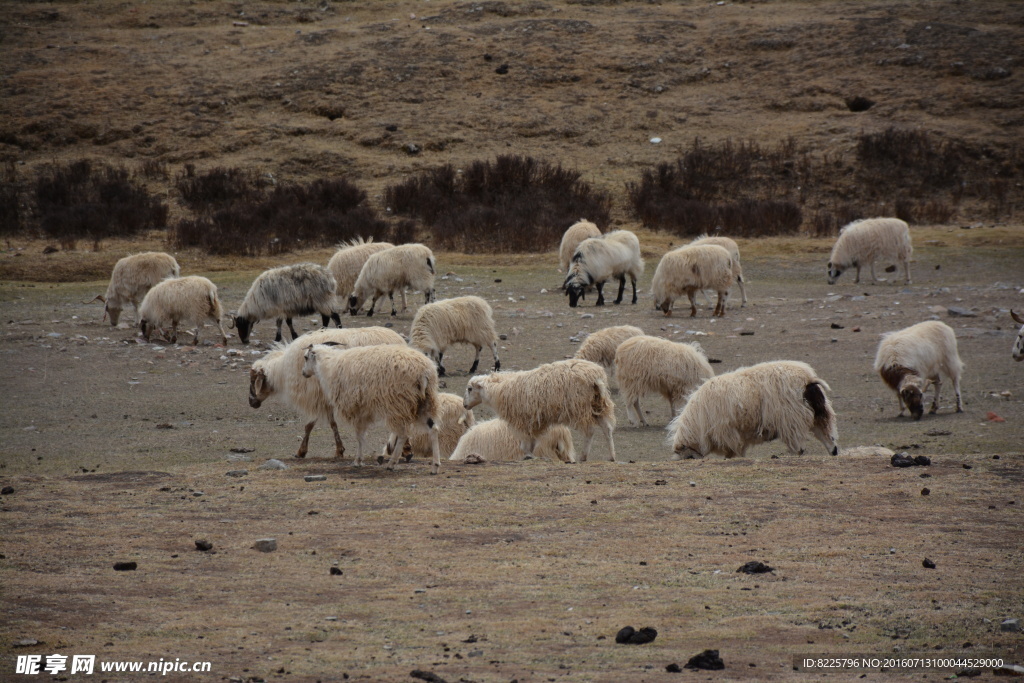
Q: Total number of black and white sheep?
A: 2